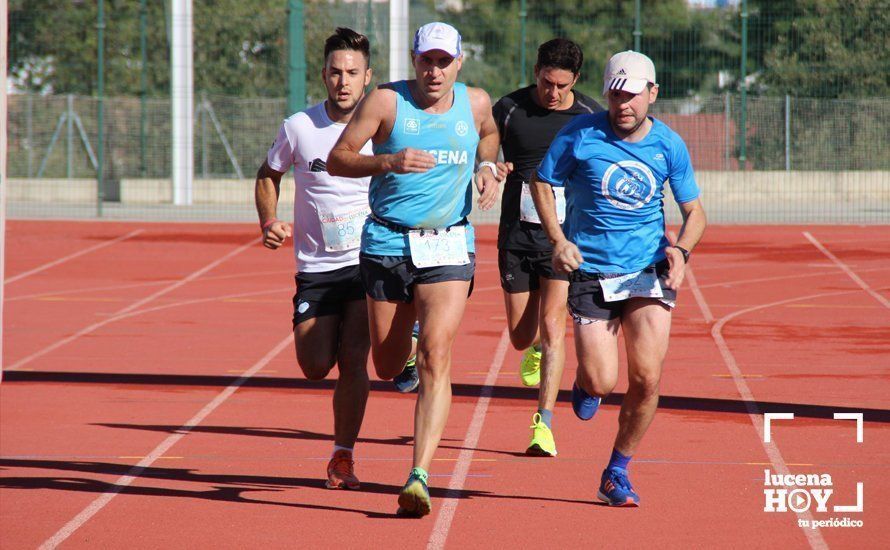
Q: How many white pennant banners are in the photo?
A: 0